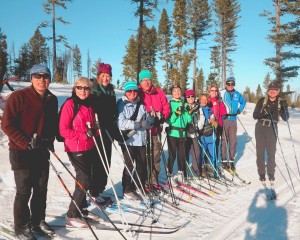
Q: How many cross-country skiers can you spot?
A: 11